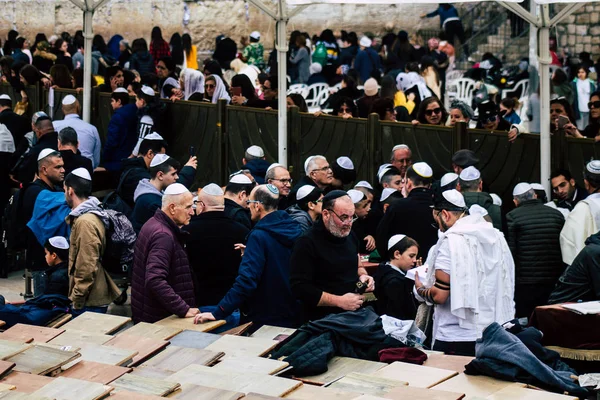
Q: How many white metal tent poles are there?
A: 3